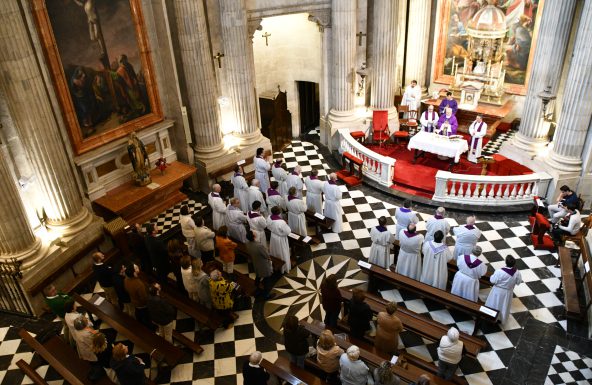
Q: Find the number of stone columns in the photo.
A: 9